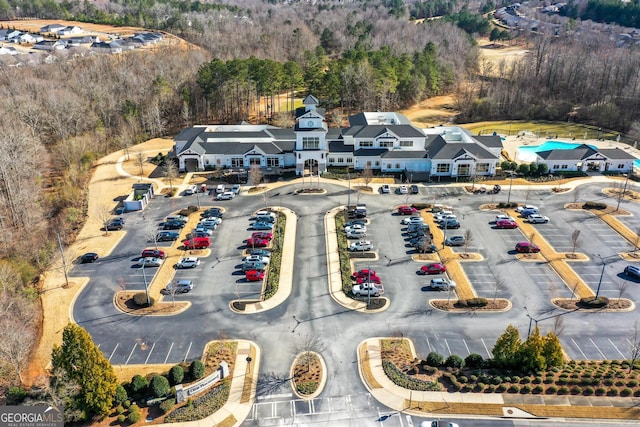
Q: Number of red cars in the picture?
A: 11